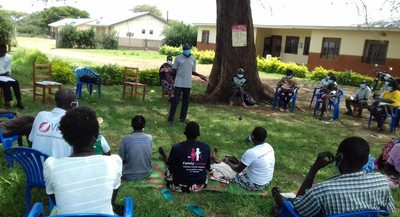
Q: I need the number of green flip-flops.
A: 2